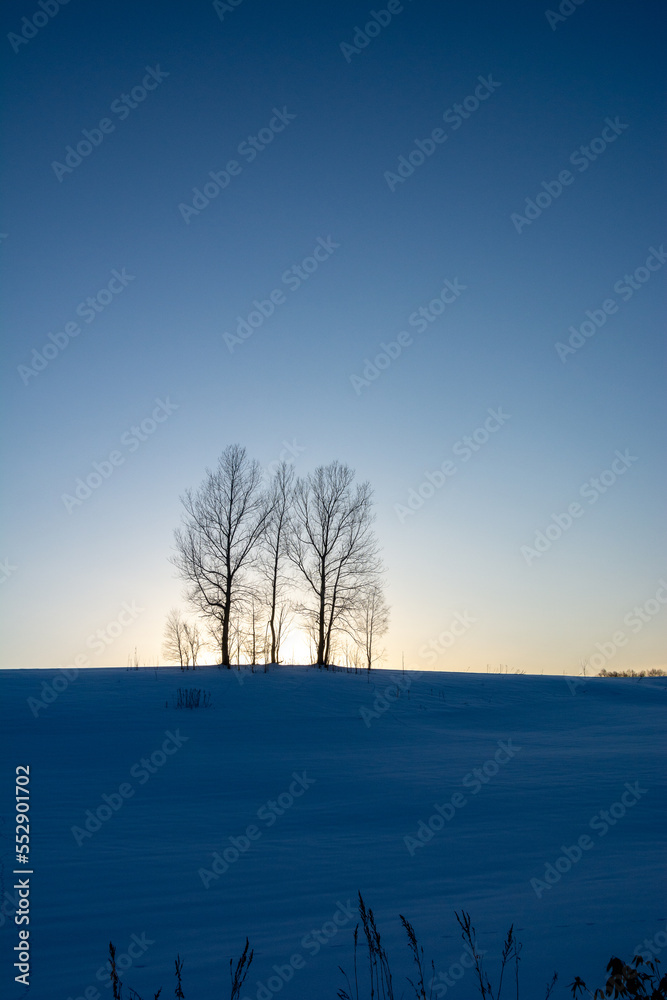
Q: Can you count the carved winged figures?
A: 0